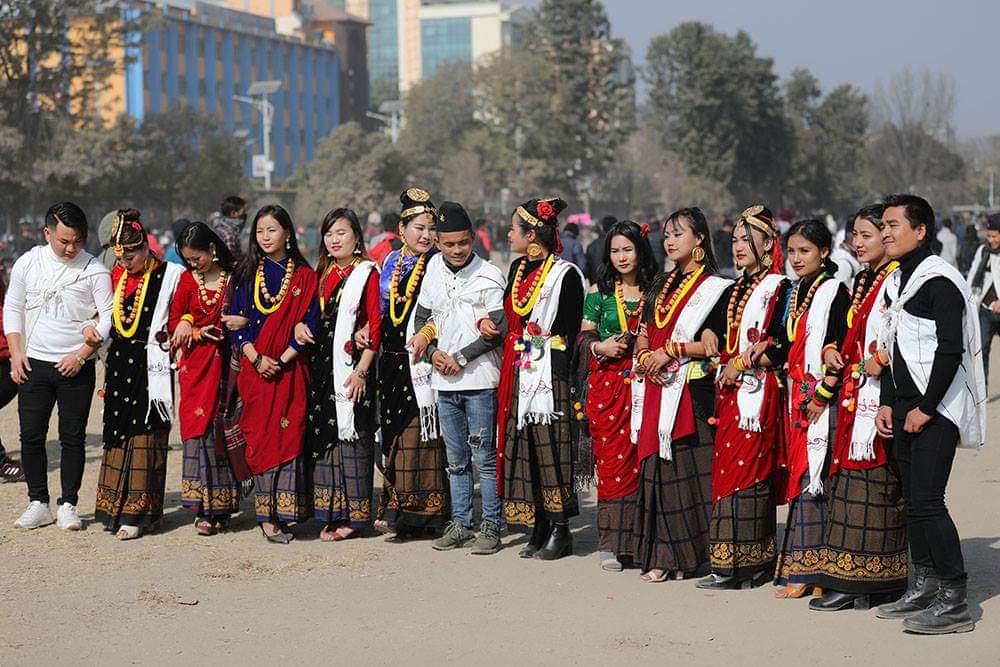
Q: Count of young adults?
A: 14